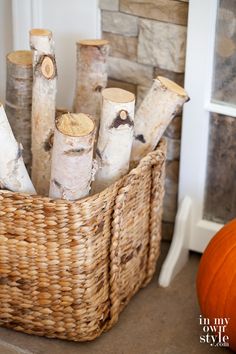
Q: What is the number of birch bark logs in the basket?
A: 7